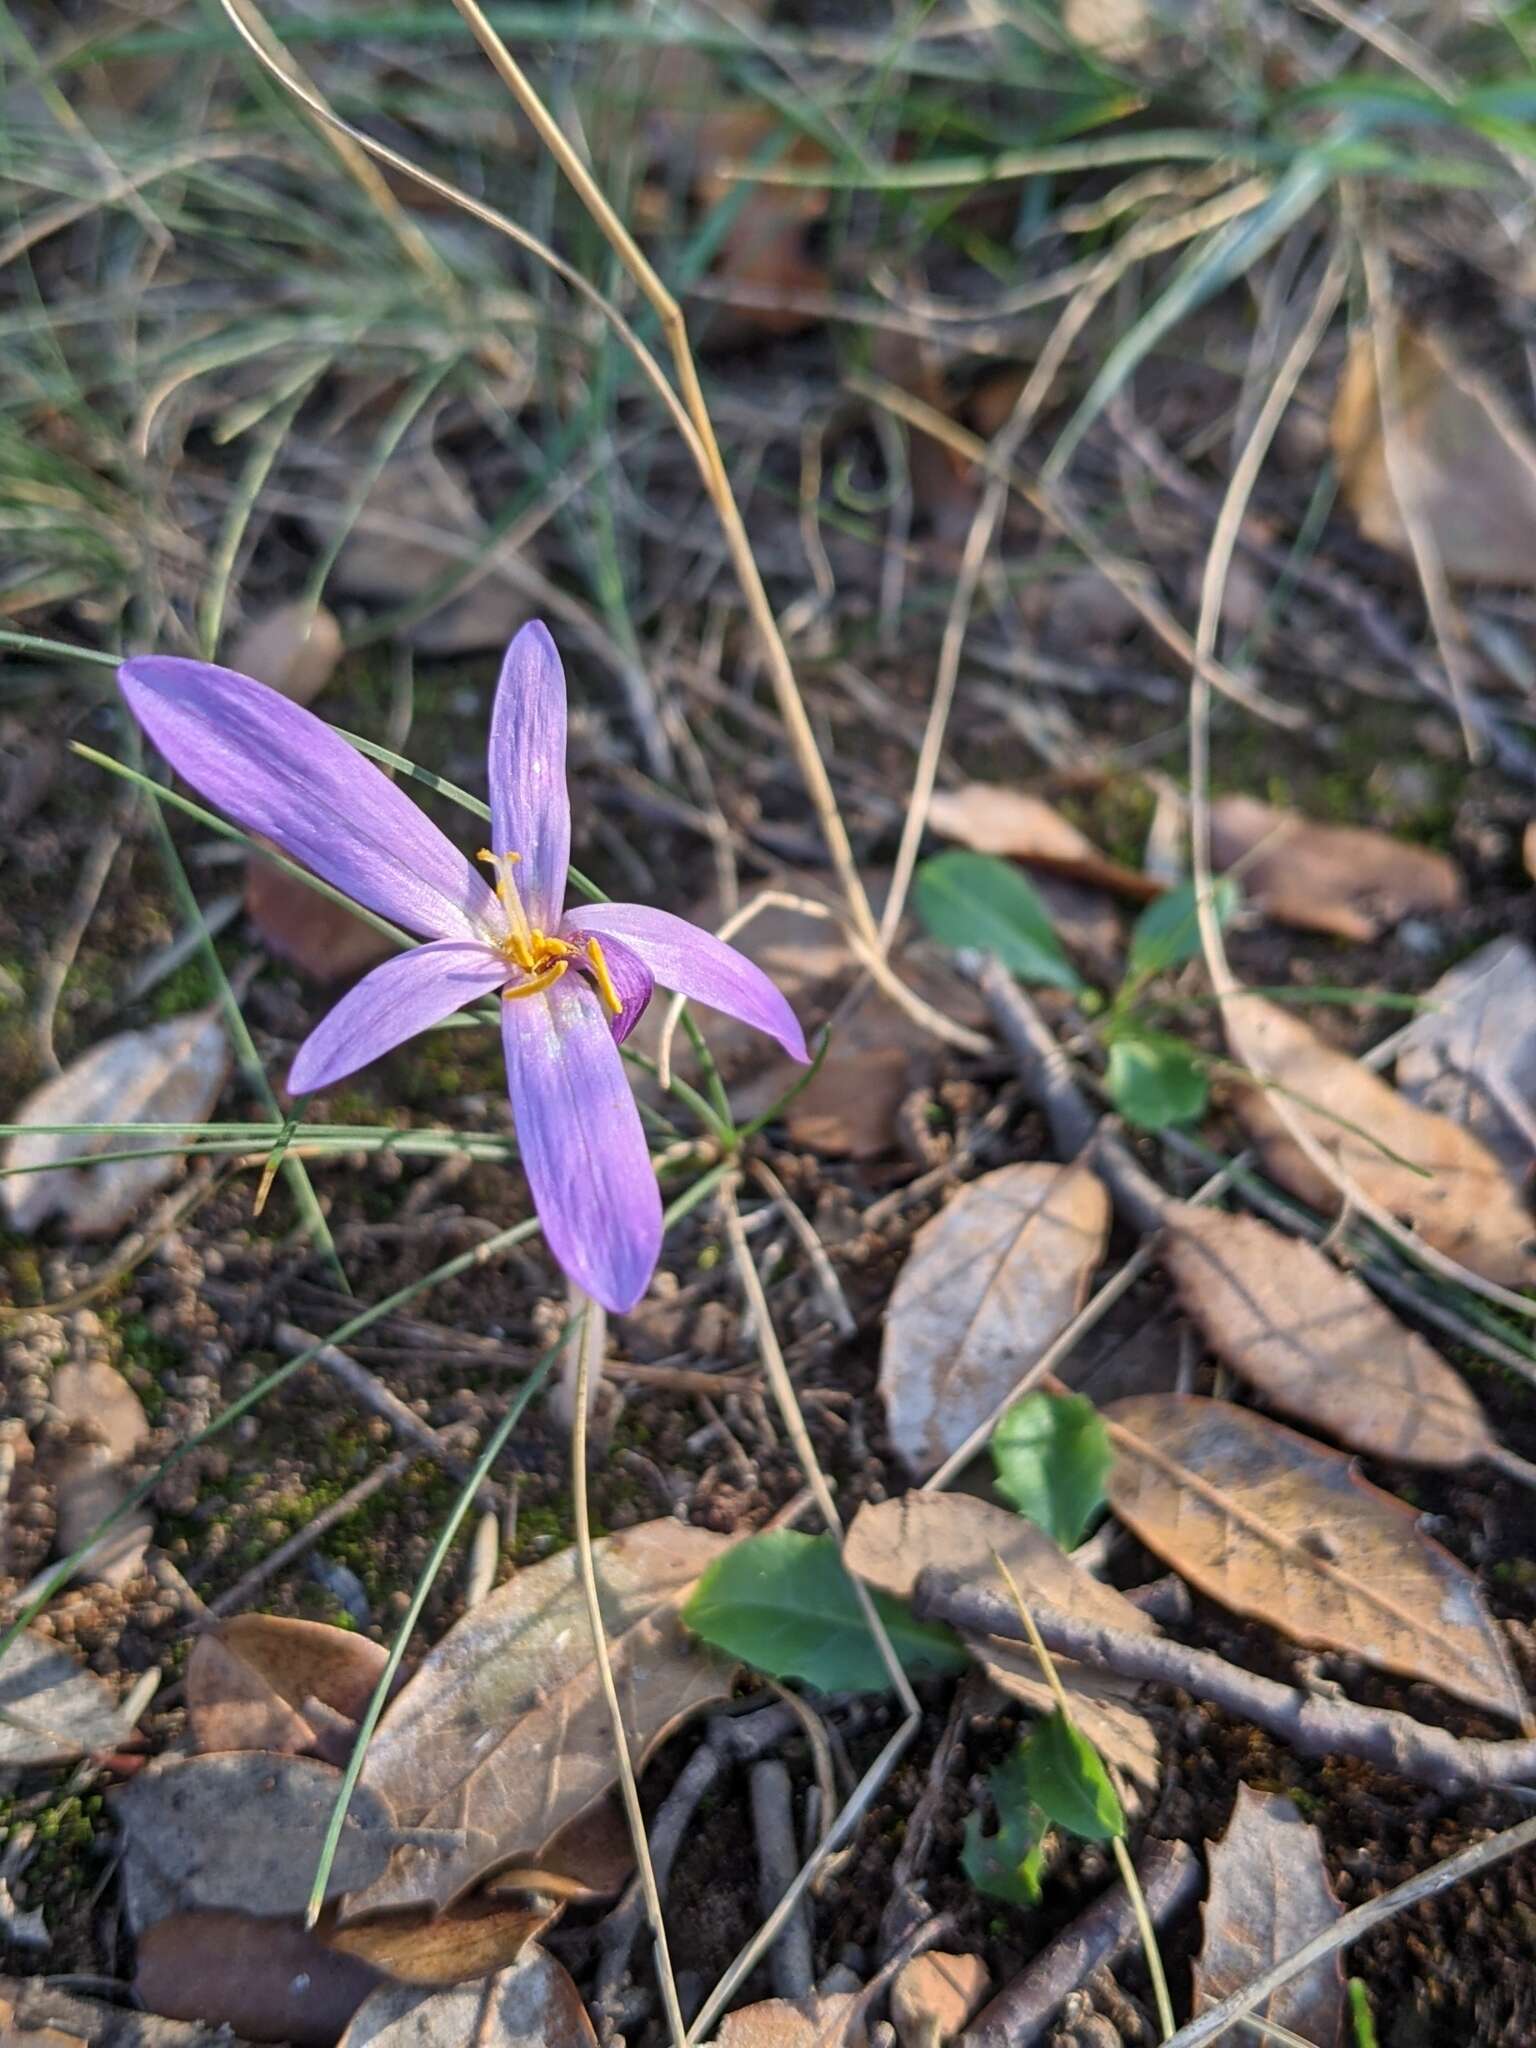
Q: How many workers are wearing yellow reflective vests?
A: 0